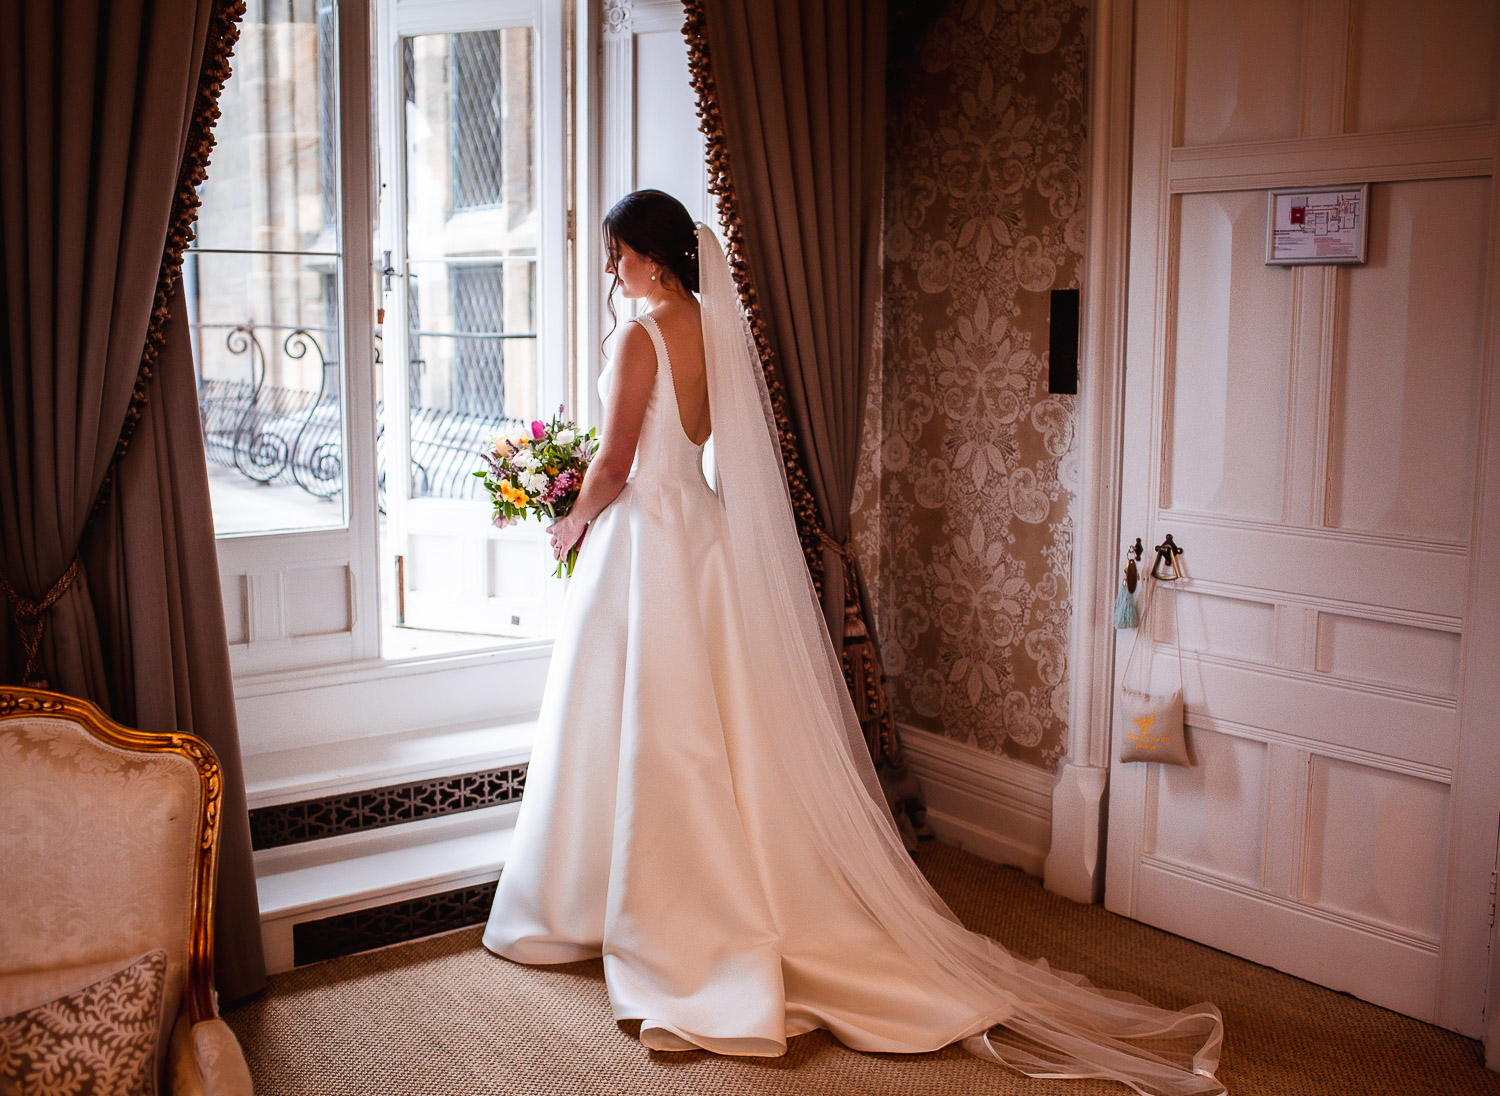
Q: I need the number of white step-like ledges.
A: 2